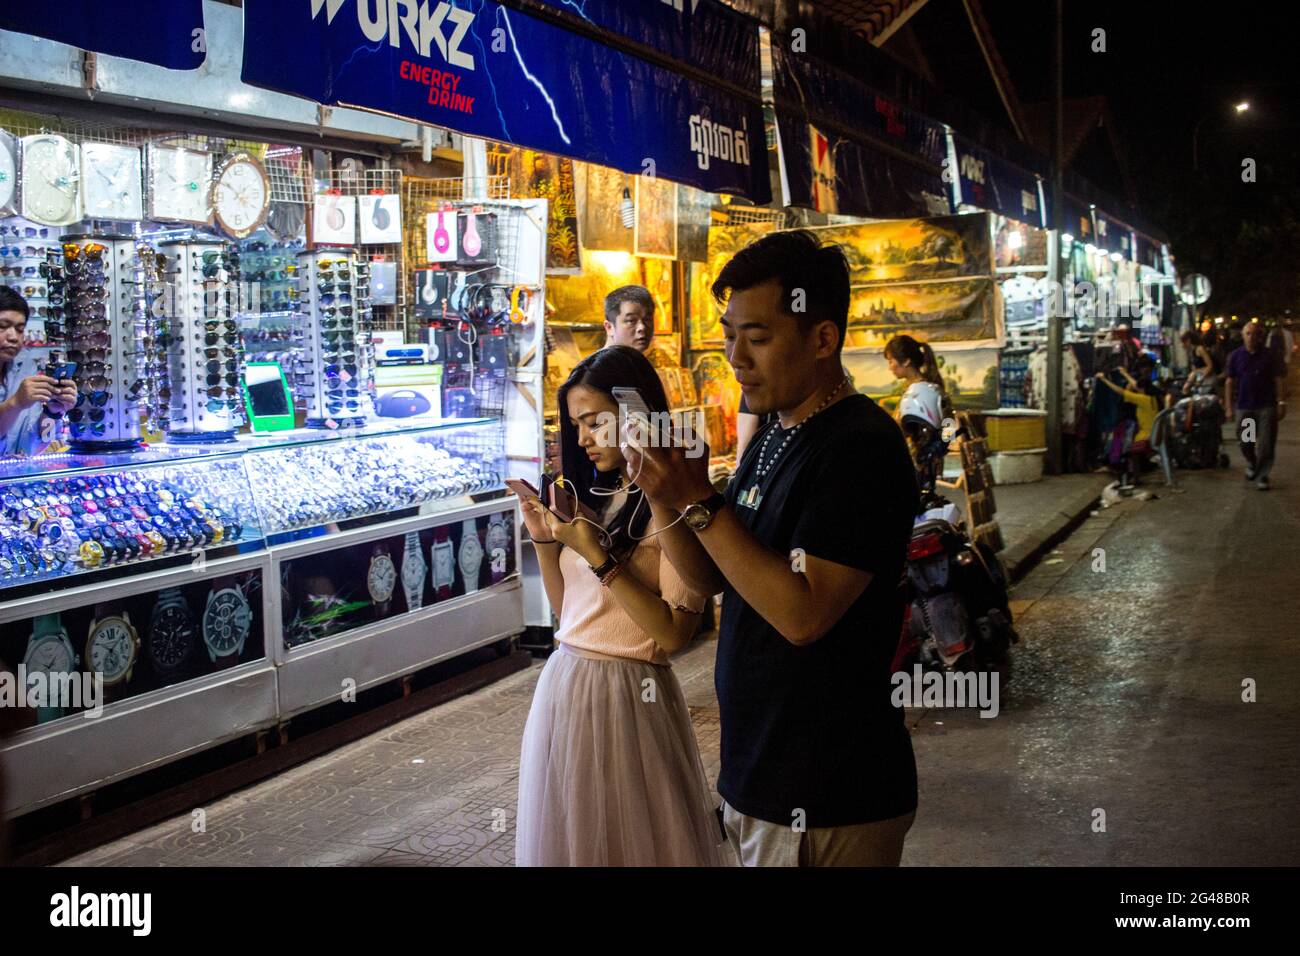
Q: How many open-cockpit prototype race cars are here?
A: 0